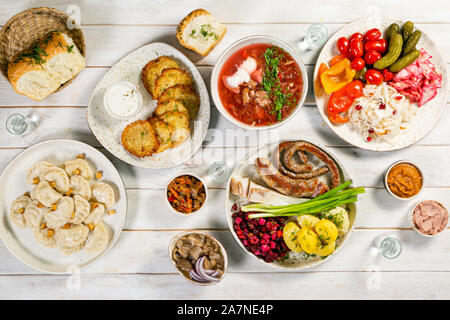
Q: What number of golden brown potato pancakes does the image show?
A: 7